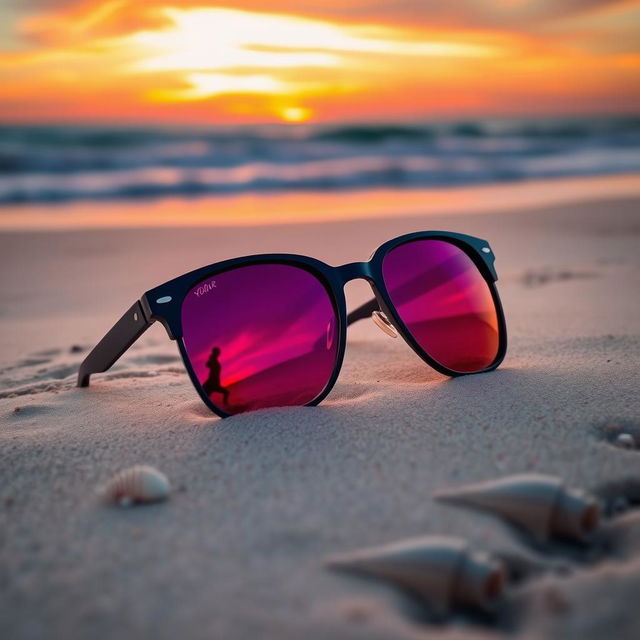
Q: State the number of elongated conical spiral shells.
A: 2